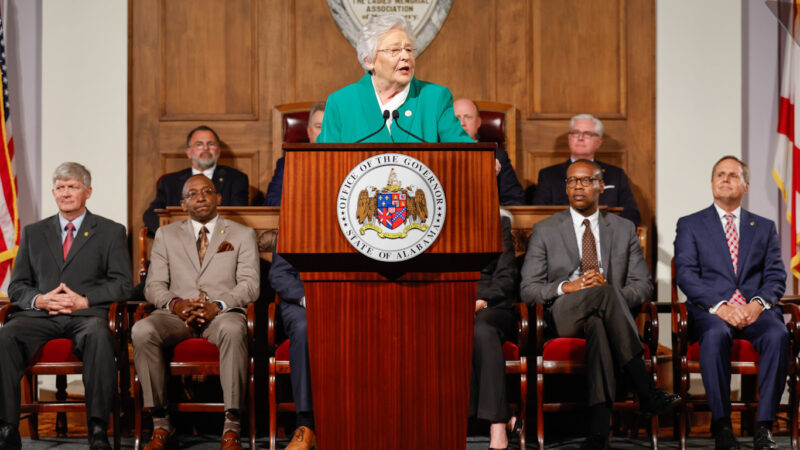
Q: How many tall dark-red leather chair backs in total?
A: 2